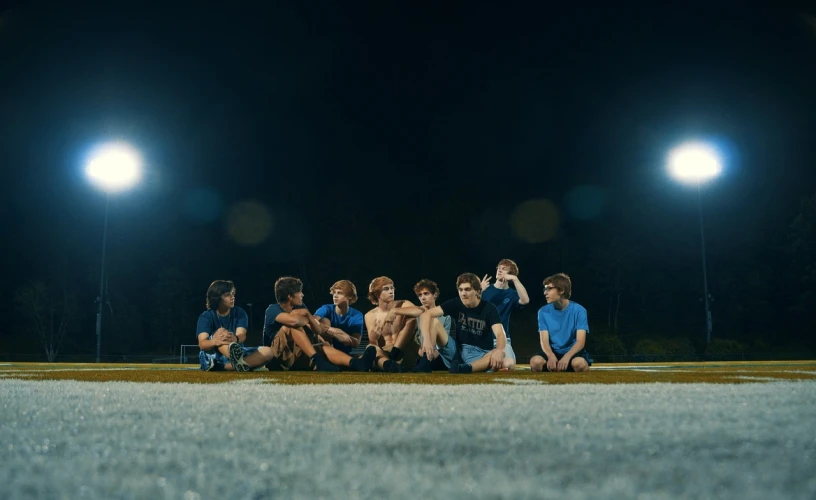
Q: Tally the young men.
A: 8